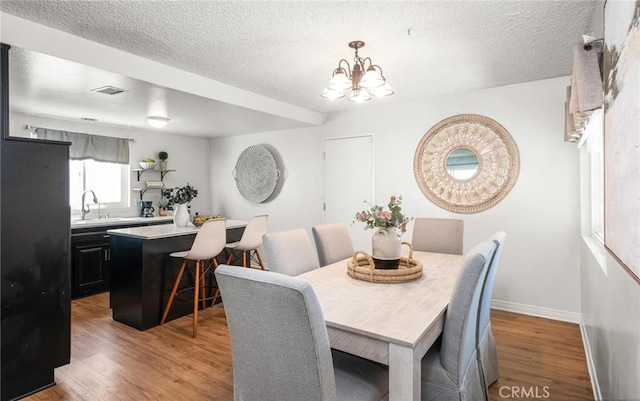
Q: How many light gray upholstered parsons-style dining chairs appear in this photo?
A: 6